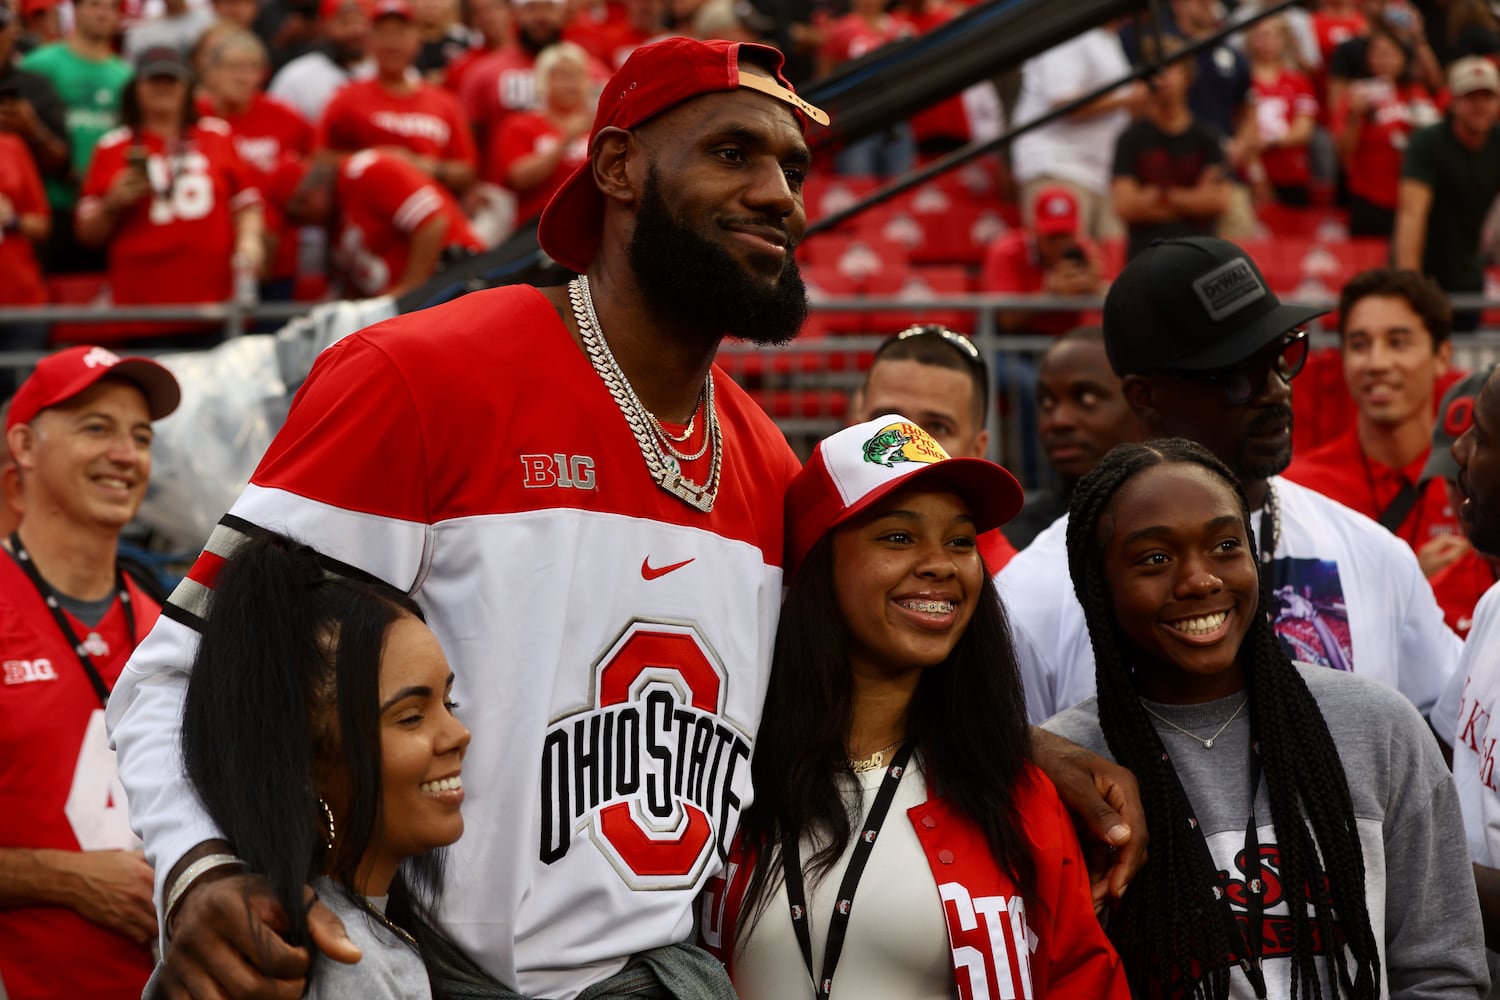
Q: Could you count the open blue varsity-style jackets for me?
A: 0